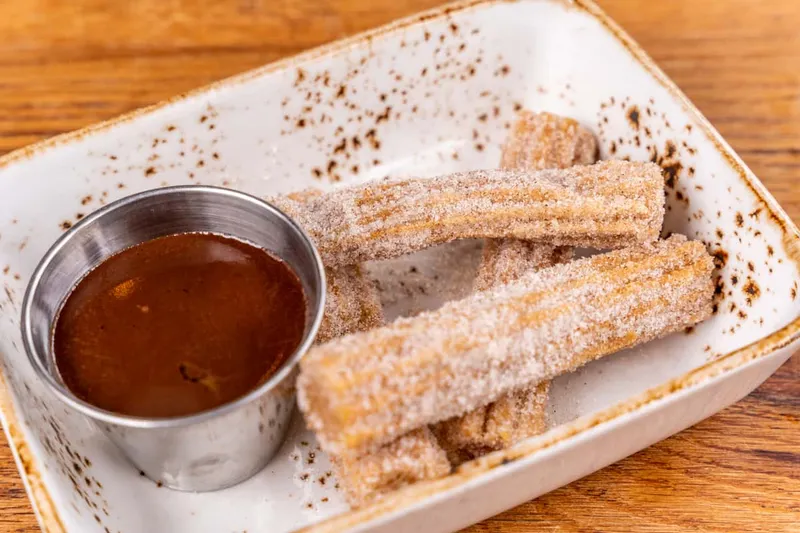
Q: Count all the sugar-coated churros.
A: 4